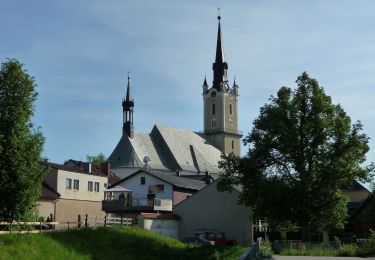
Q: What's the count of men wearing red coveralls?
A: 0